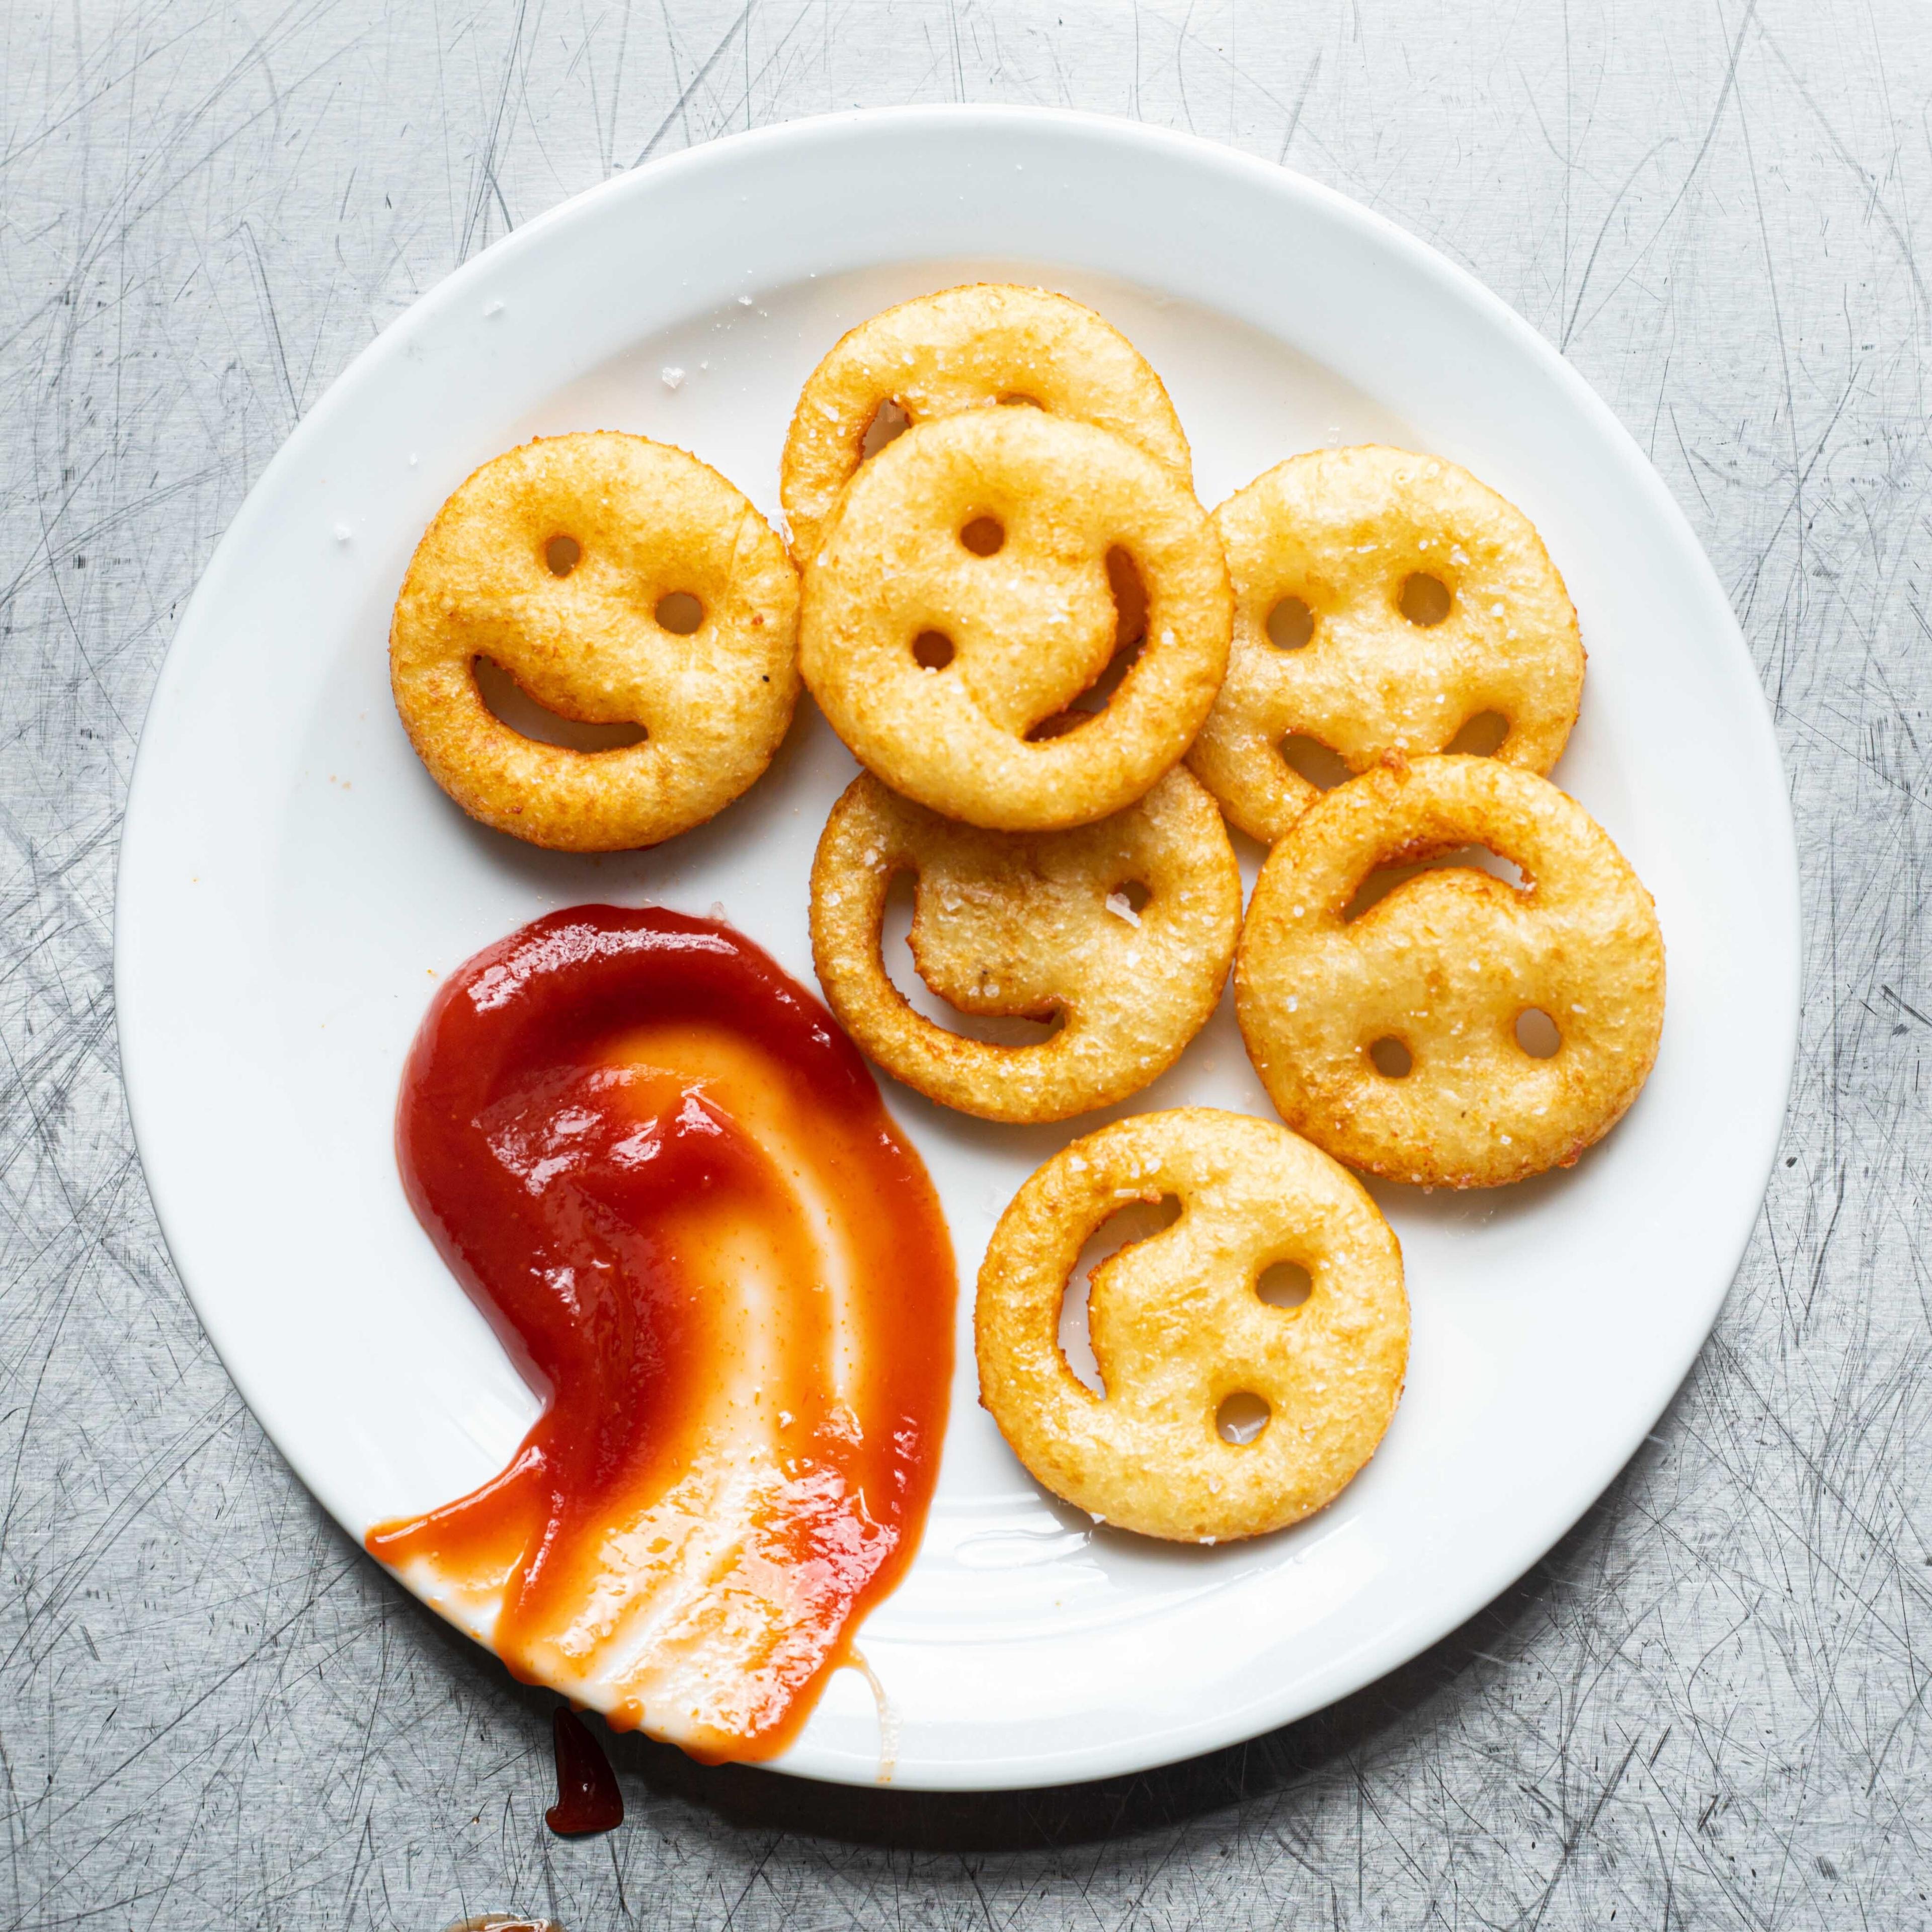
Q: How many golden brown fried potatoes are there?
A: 7